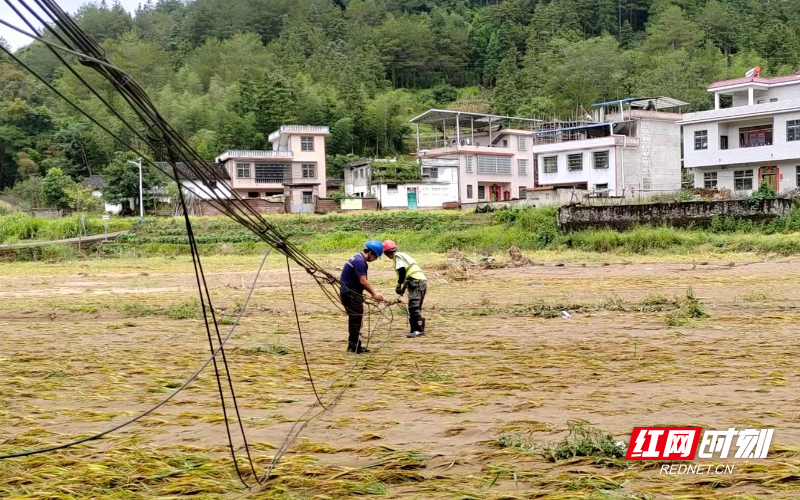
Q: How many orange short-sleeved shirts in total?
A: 0